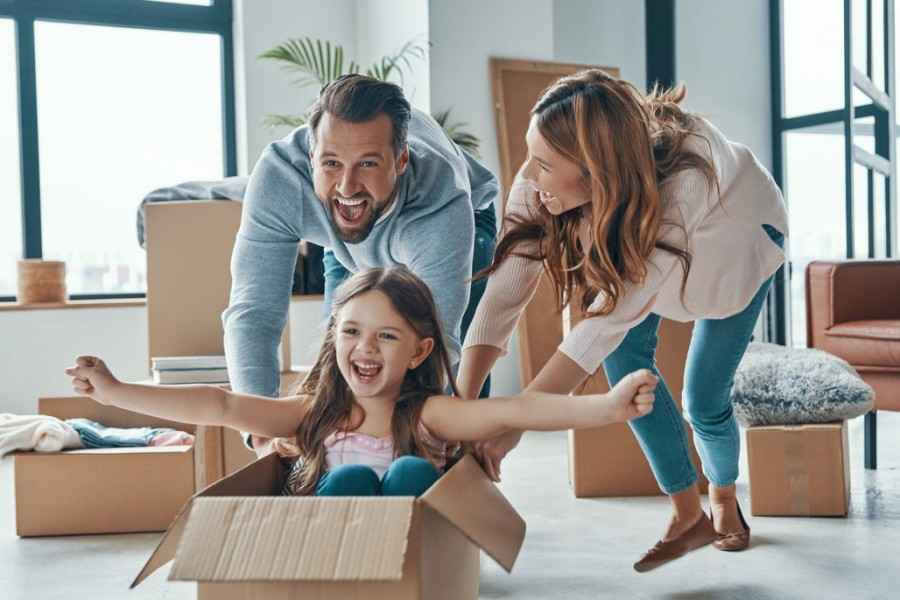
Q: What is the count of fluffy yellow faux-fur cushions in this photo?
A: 0